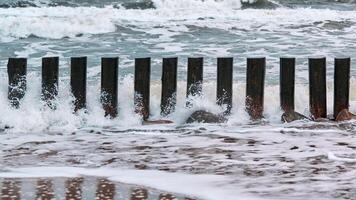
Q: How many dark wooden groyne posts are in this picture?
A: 12